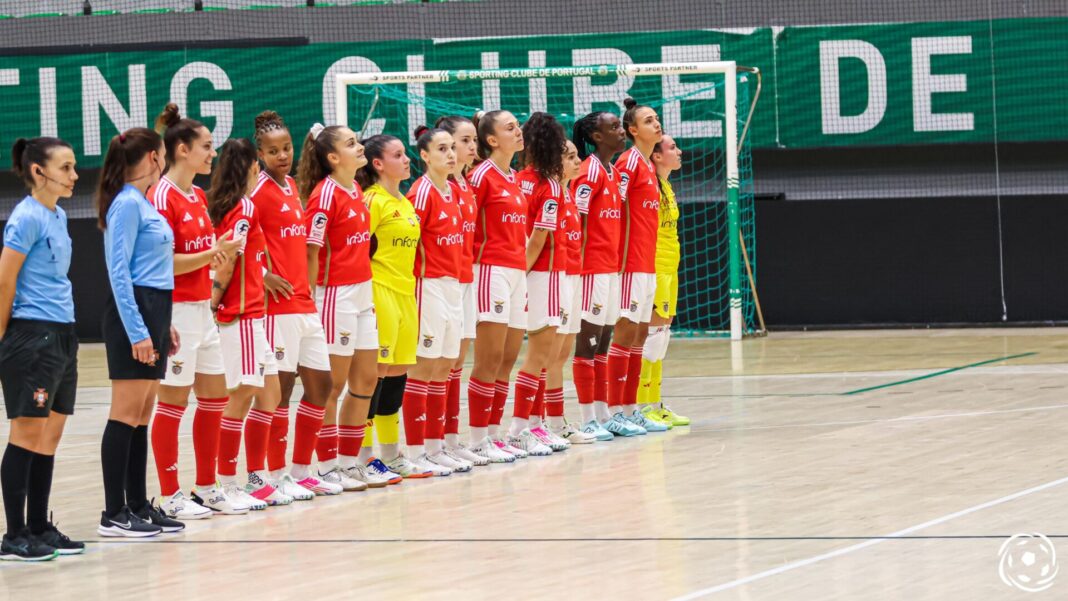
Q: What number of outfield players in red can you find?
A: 11